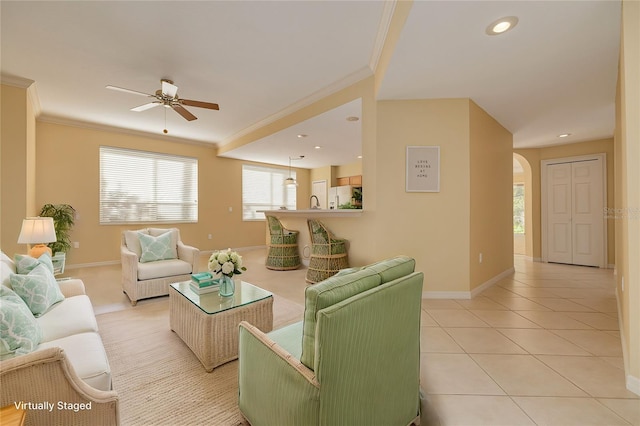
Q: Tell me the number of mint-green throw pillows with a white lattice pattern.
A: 4